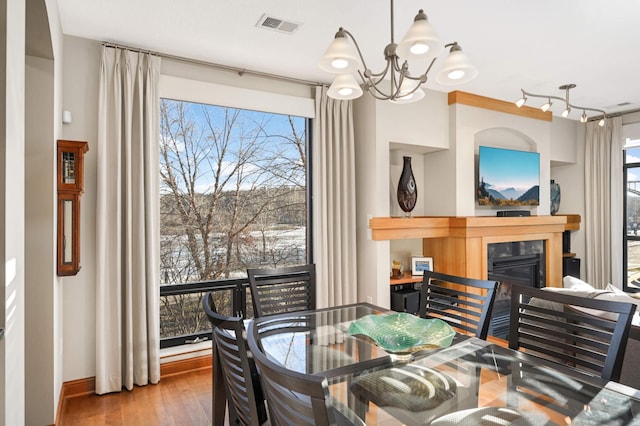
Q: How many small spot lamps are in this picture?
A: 5